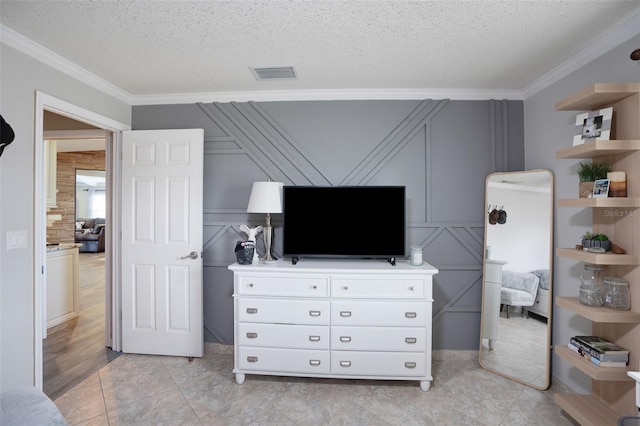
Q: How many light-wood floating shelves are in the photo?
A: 7